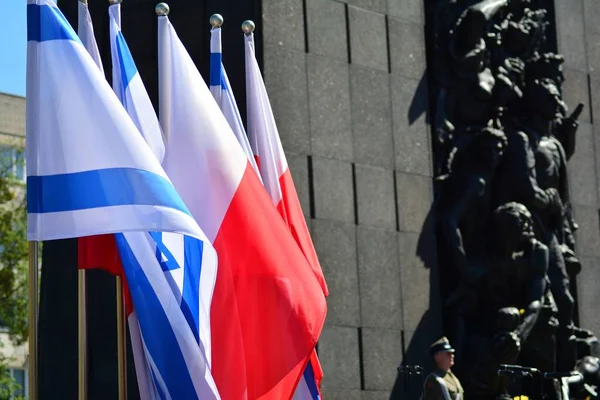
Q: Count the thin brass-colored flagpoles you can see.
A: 3